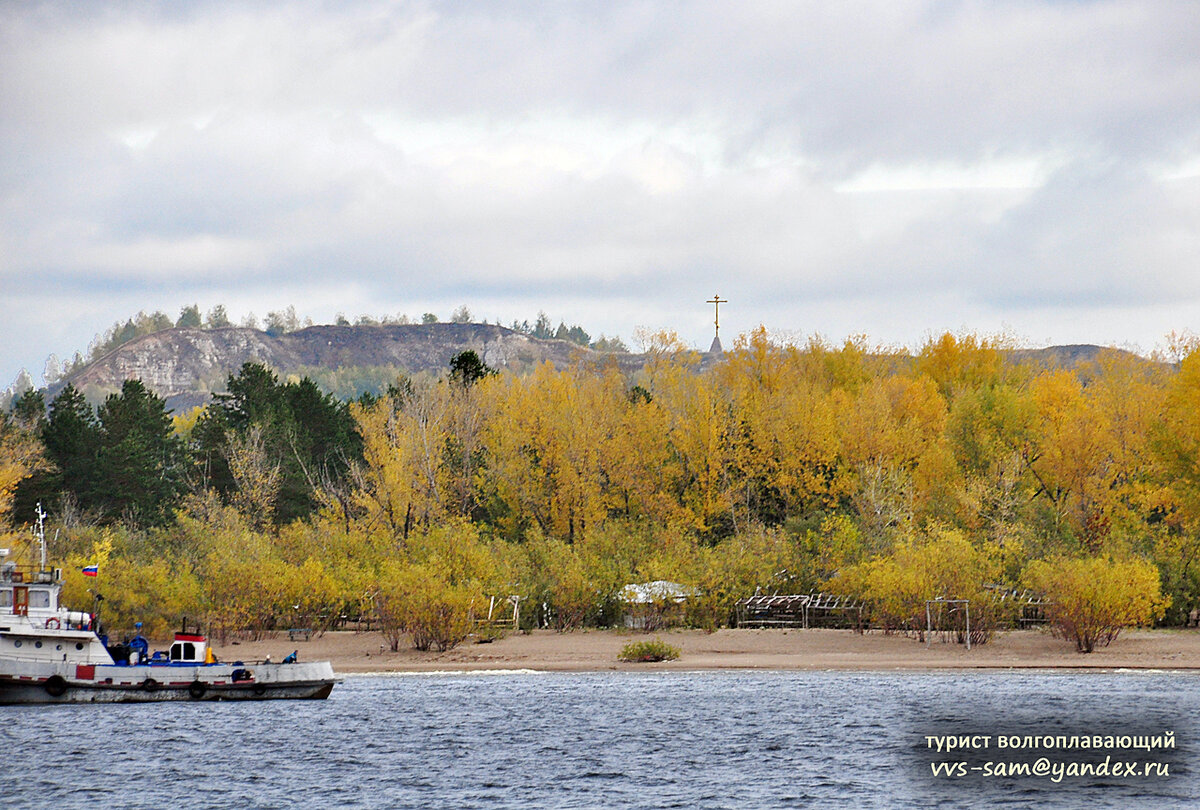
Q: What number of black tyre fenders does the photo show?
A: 4